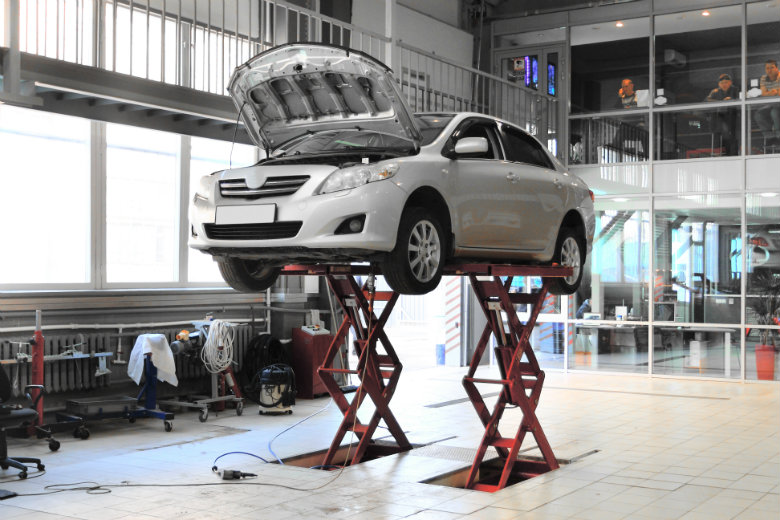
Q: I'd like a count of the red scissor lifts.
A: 2